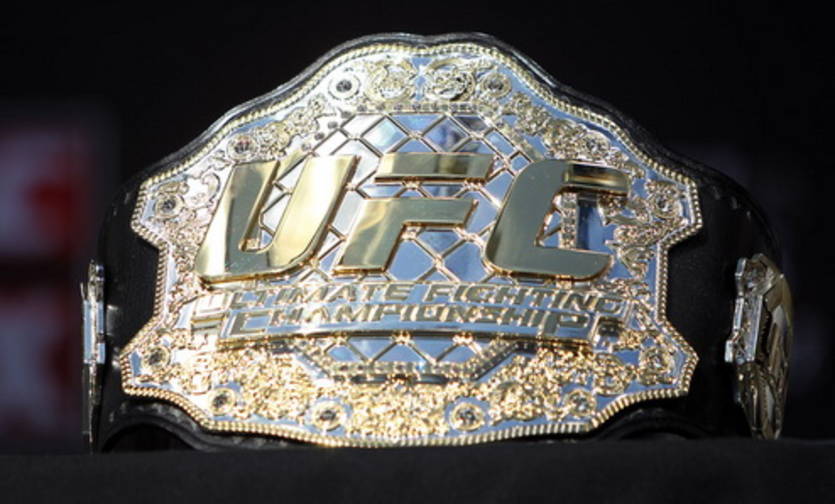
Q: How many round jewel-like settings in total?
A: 12